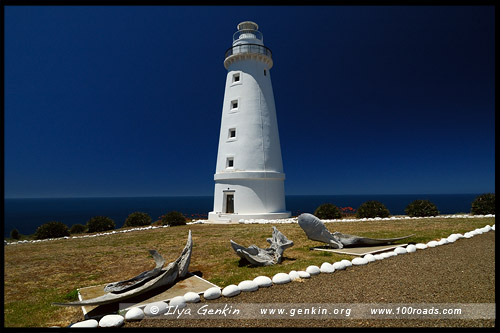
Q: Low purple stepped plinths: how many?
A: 0